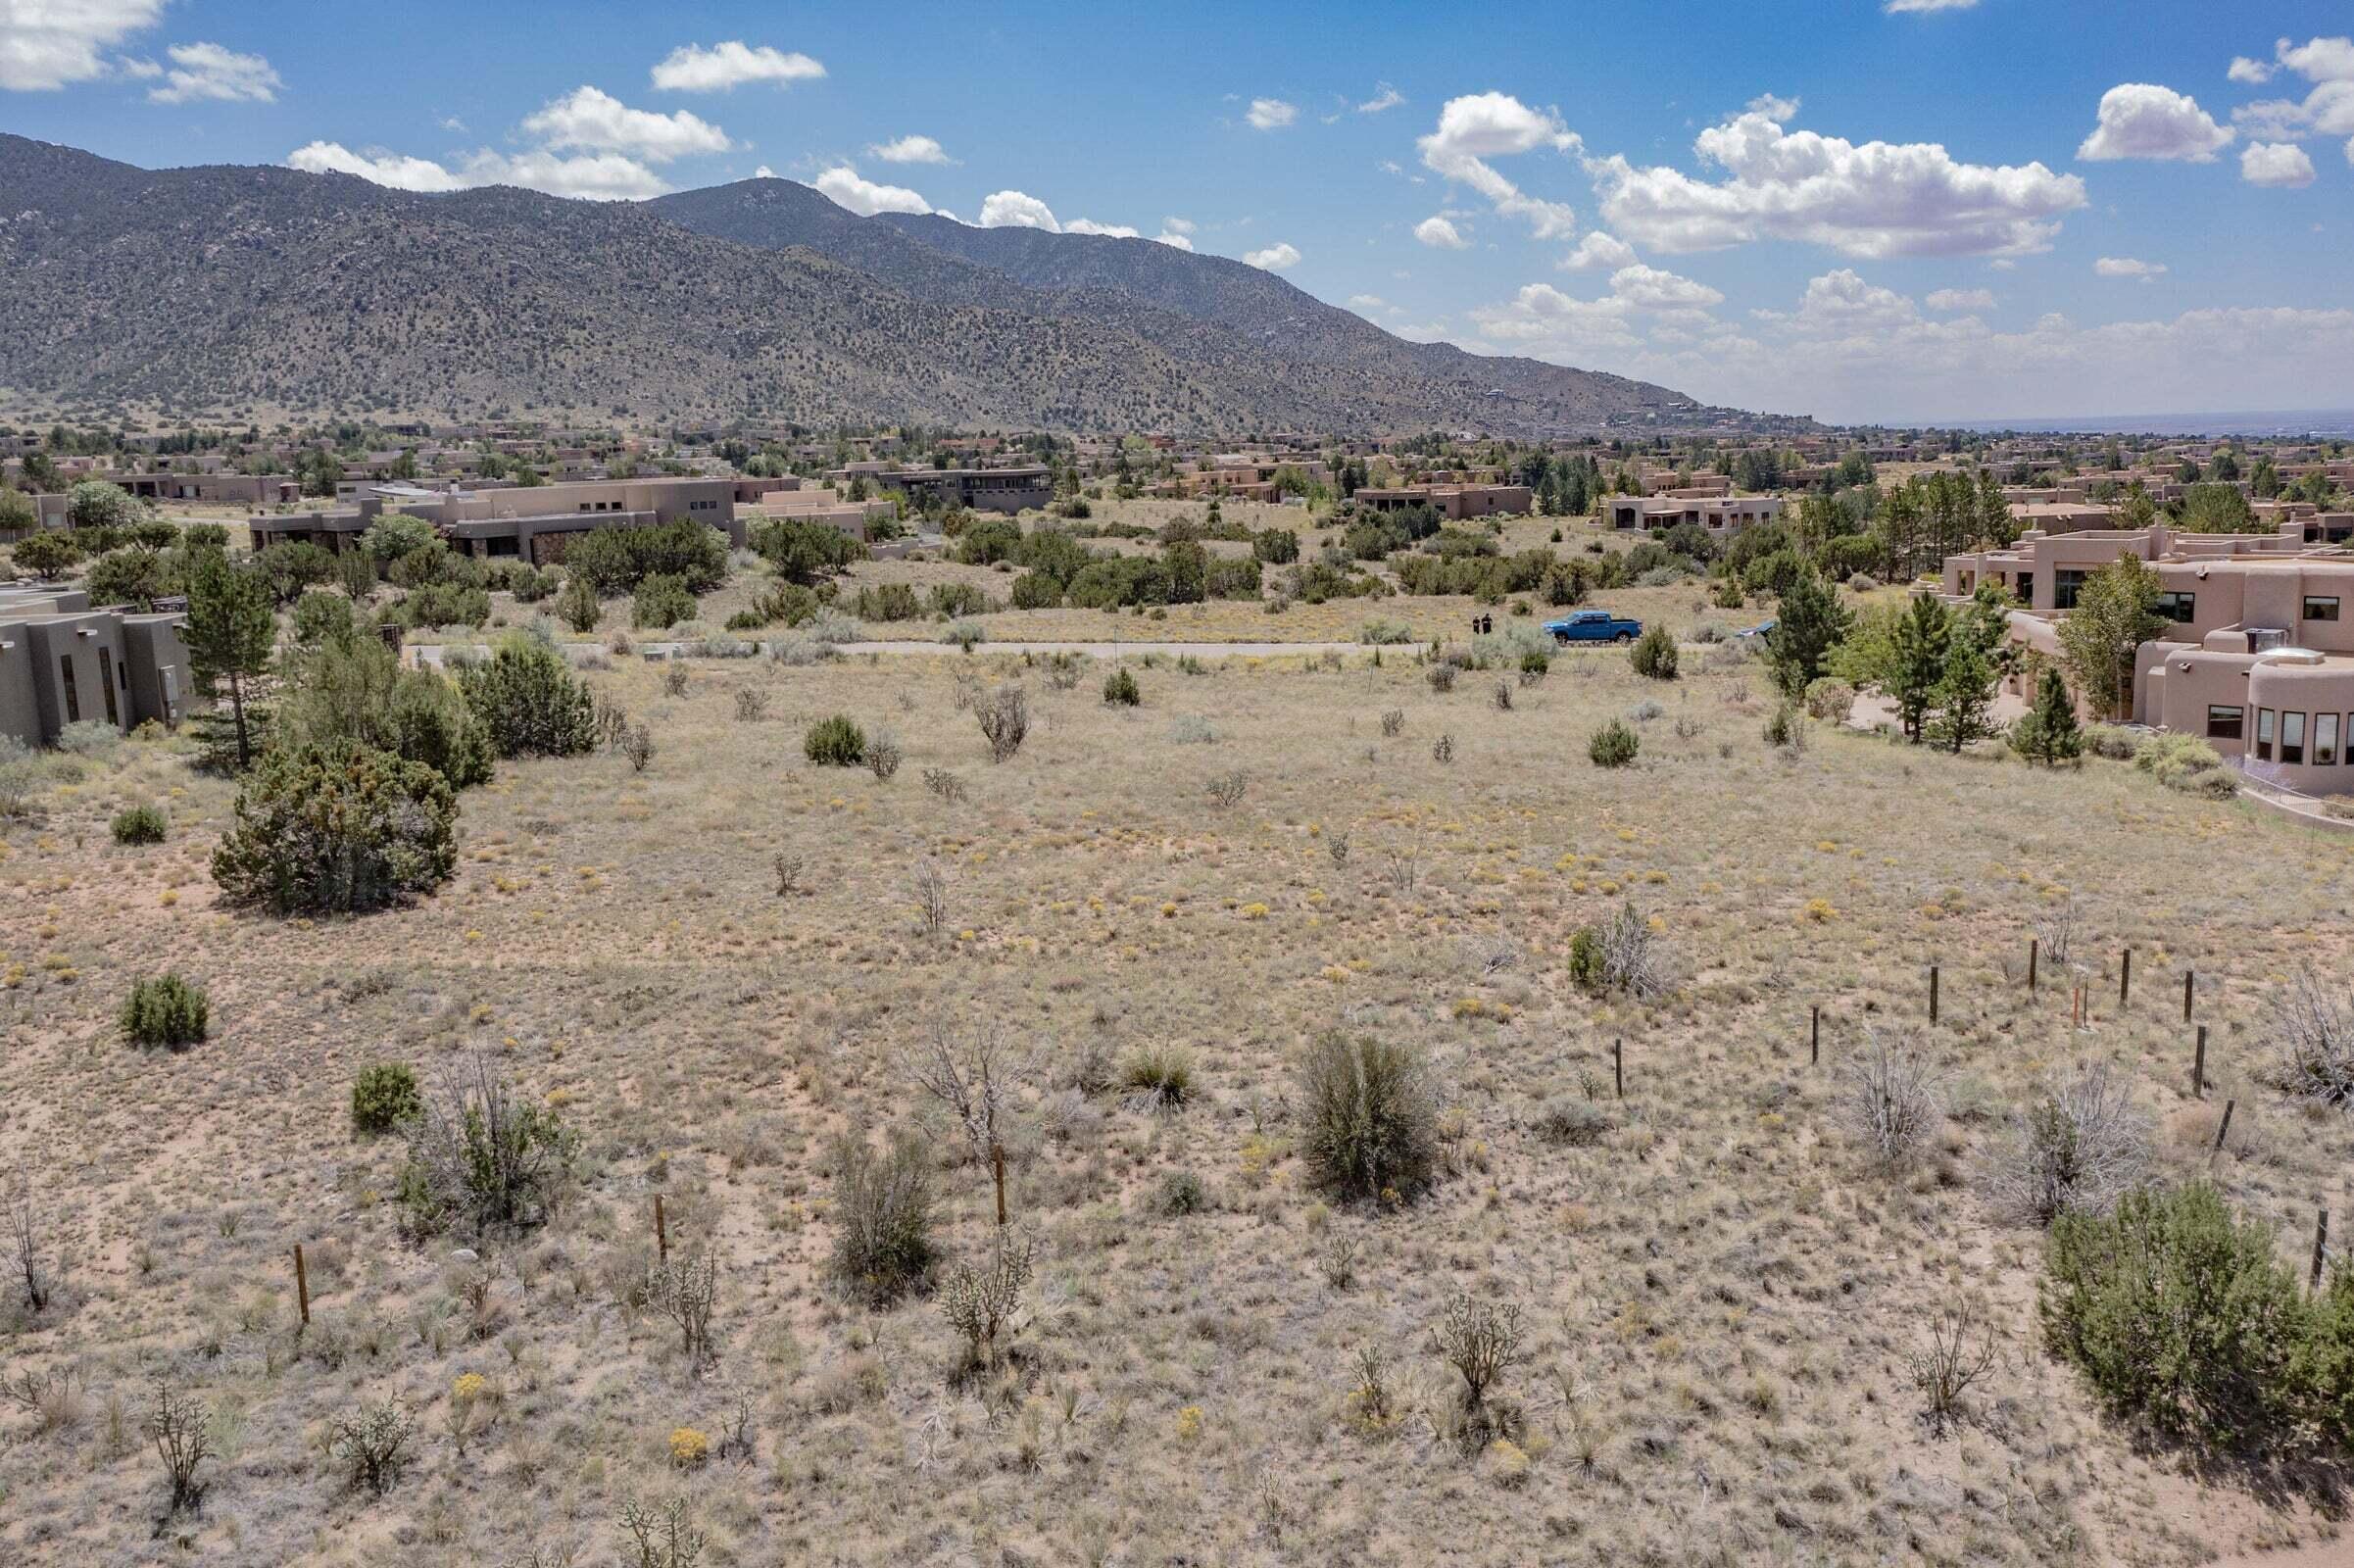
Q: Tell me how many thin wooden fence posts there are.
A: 12